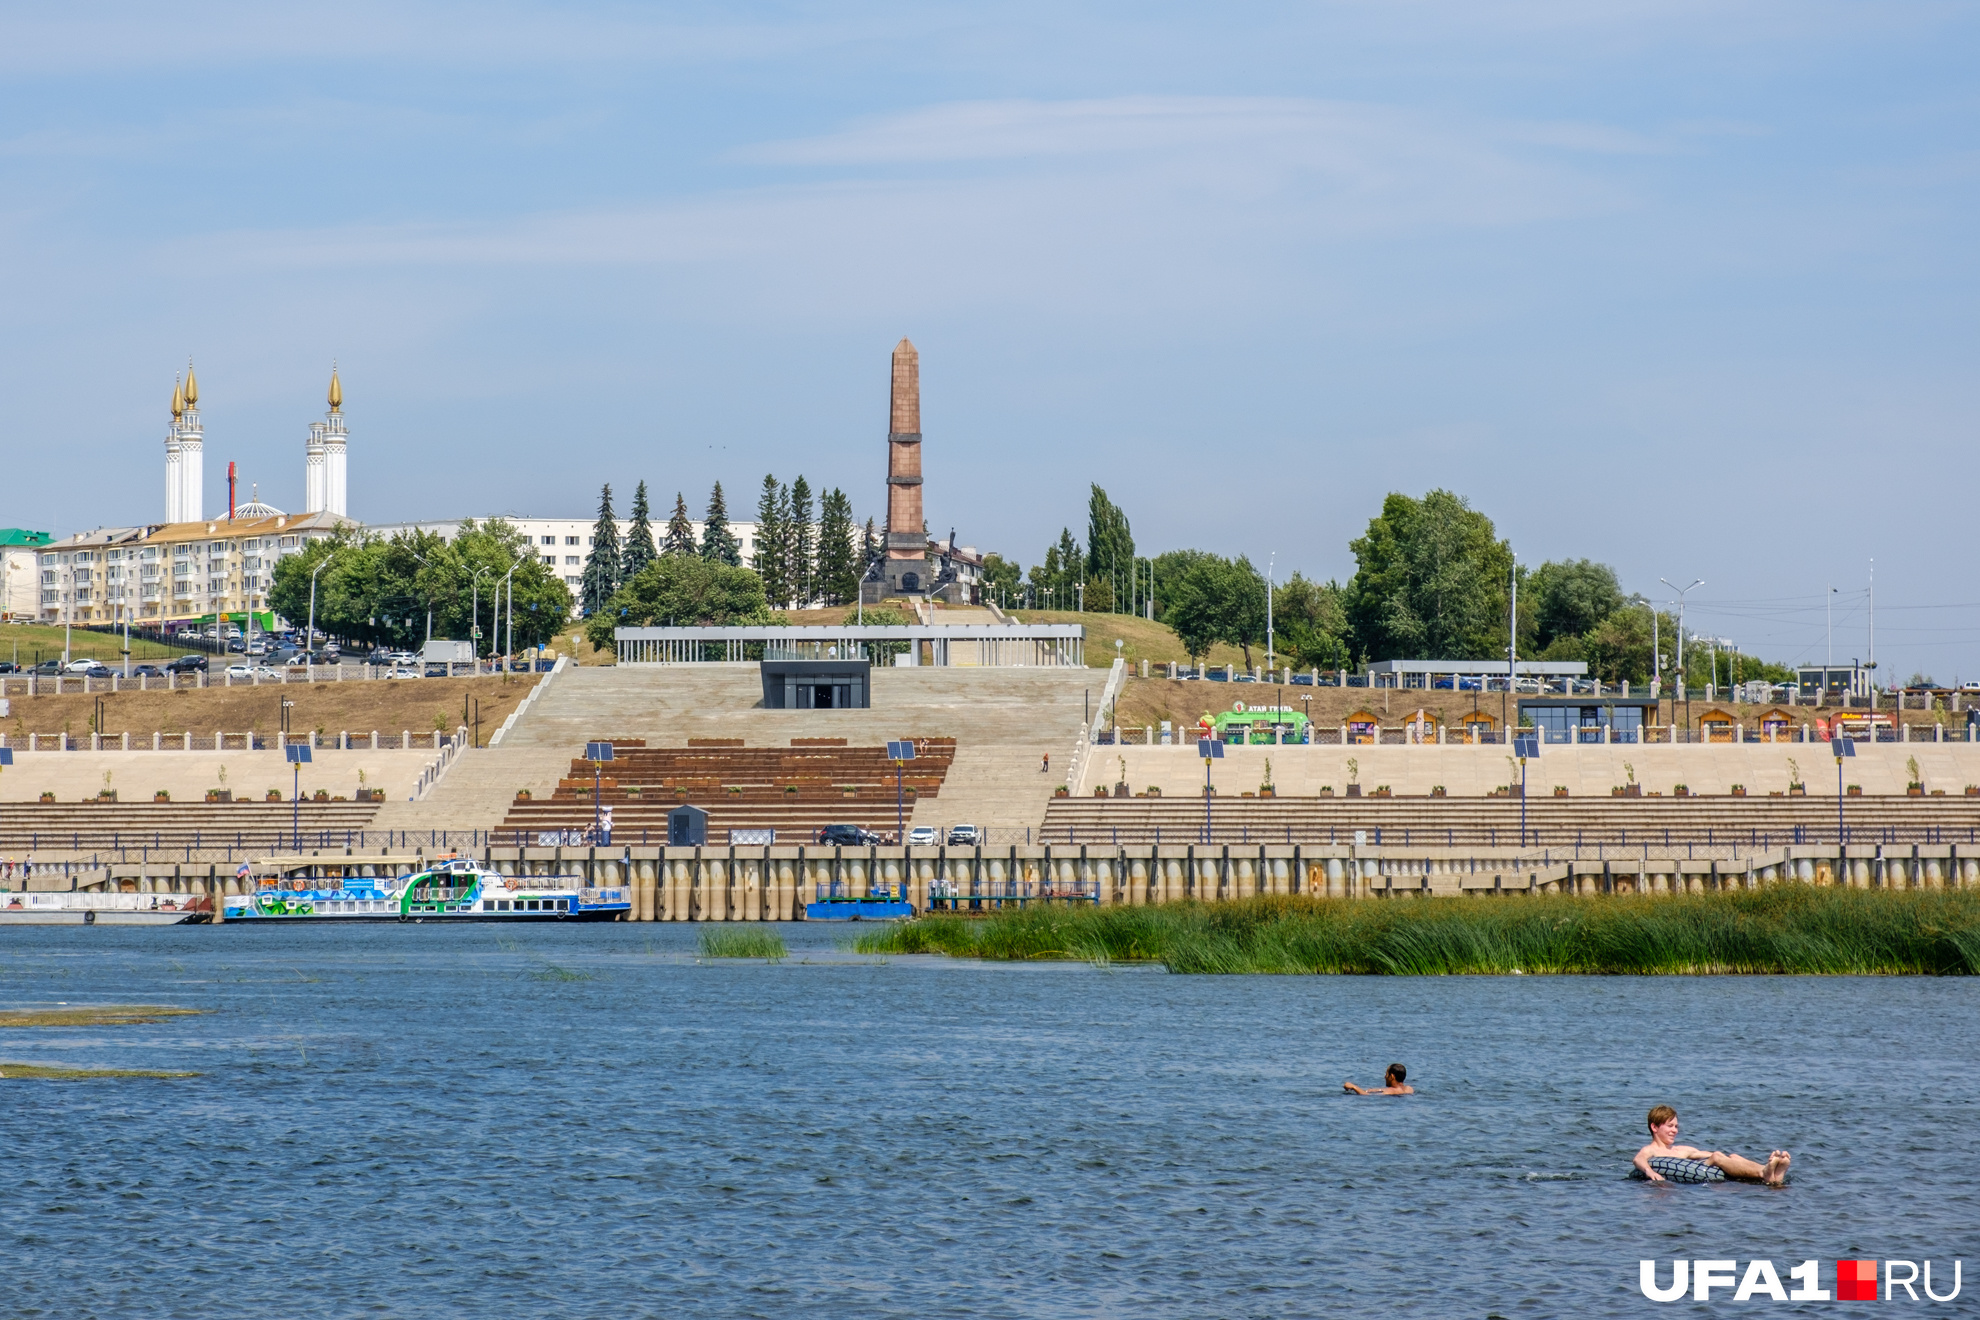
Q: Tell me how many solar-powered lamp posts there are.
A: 7